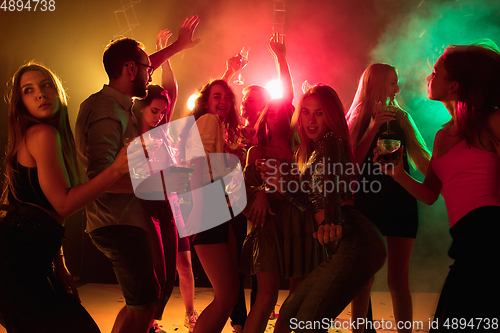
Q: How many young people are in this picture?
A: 9